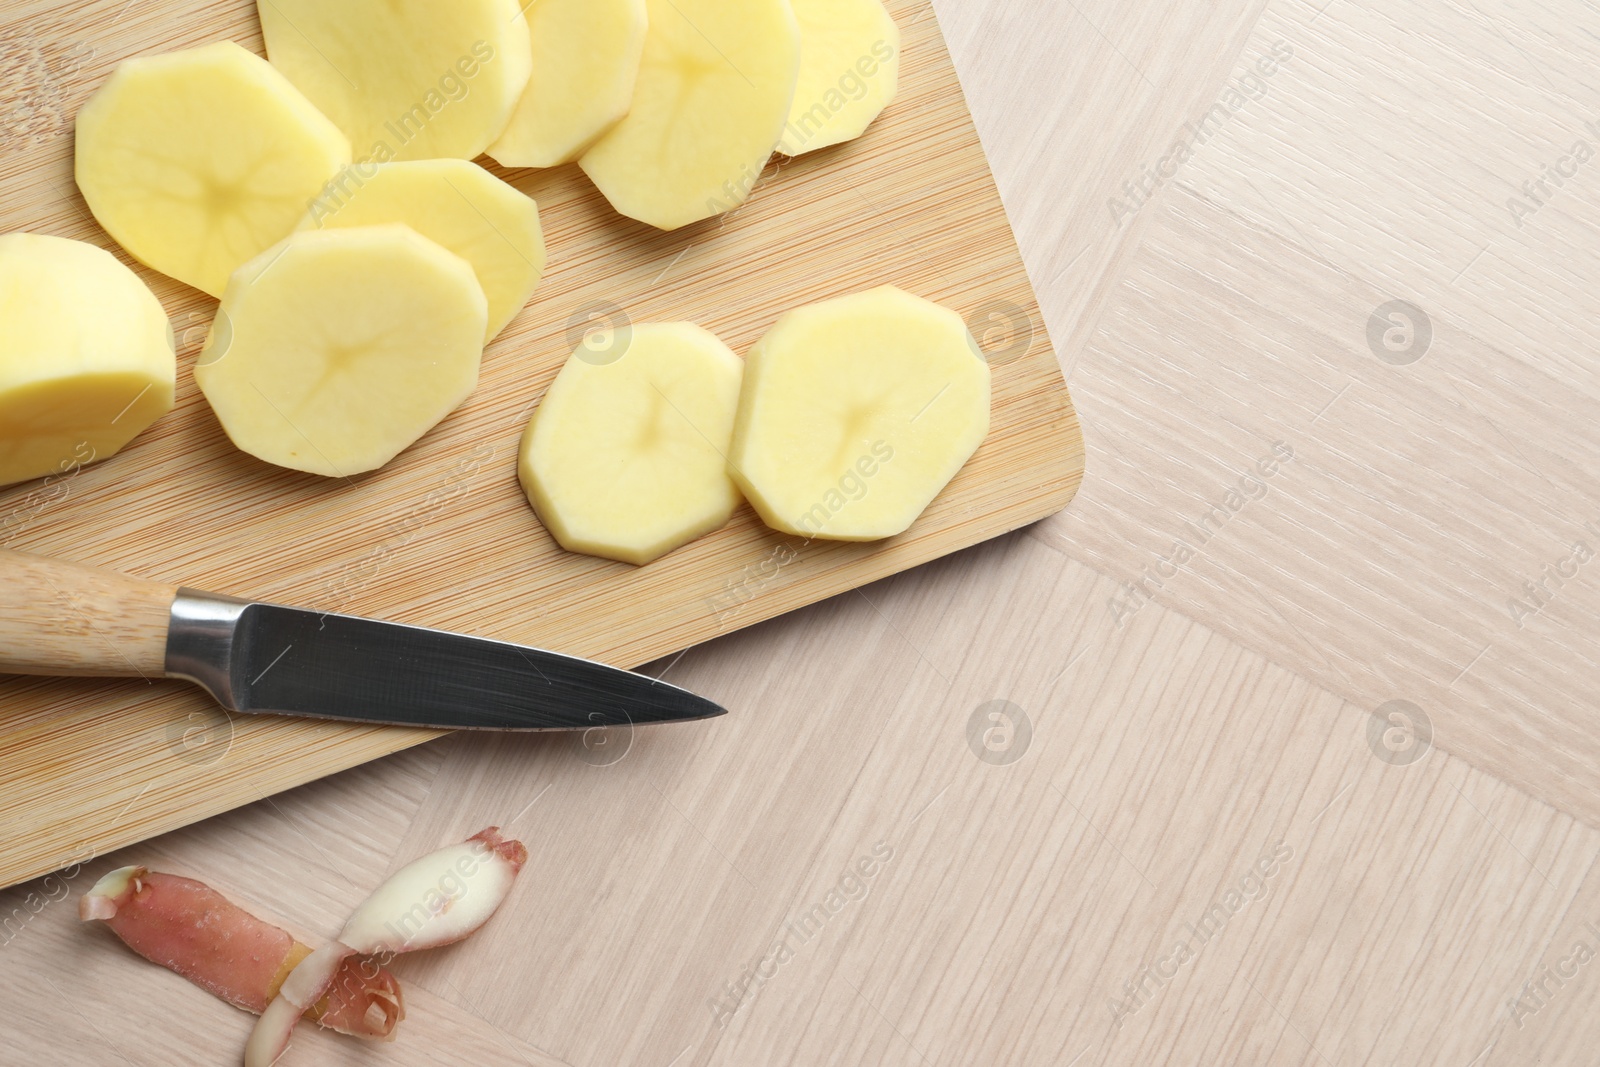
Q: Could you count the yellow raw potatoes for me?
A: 10